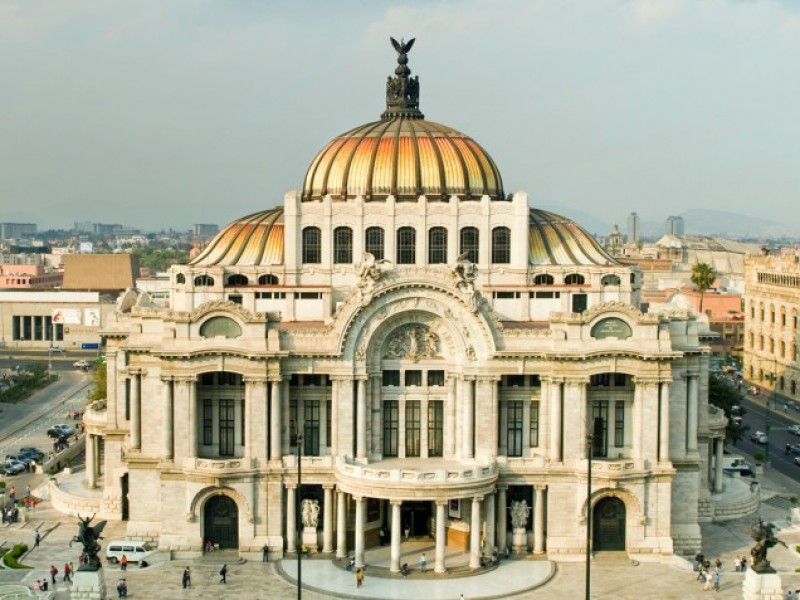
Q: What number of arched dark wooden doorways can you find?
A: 2